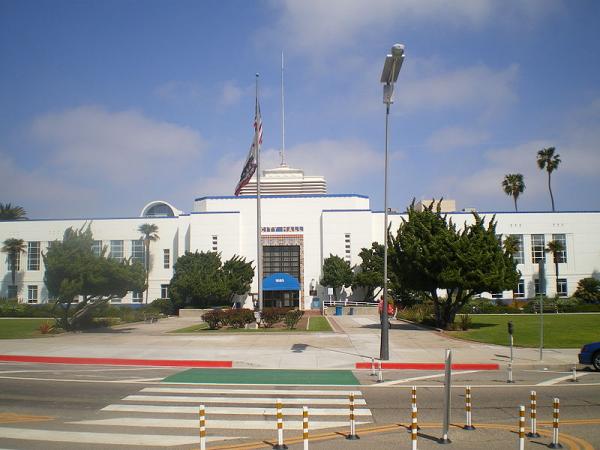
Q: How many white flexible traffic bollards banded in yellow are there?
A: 10